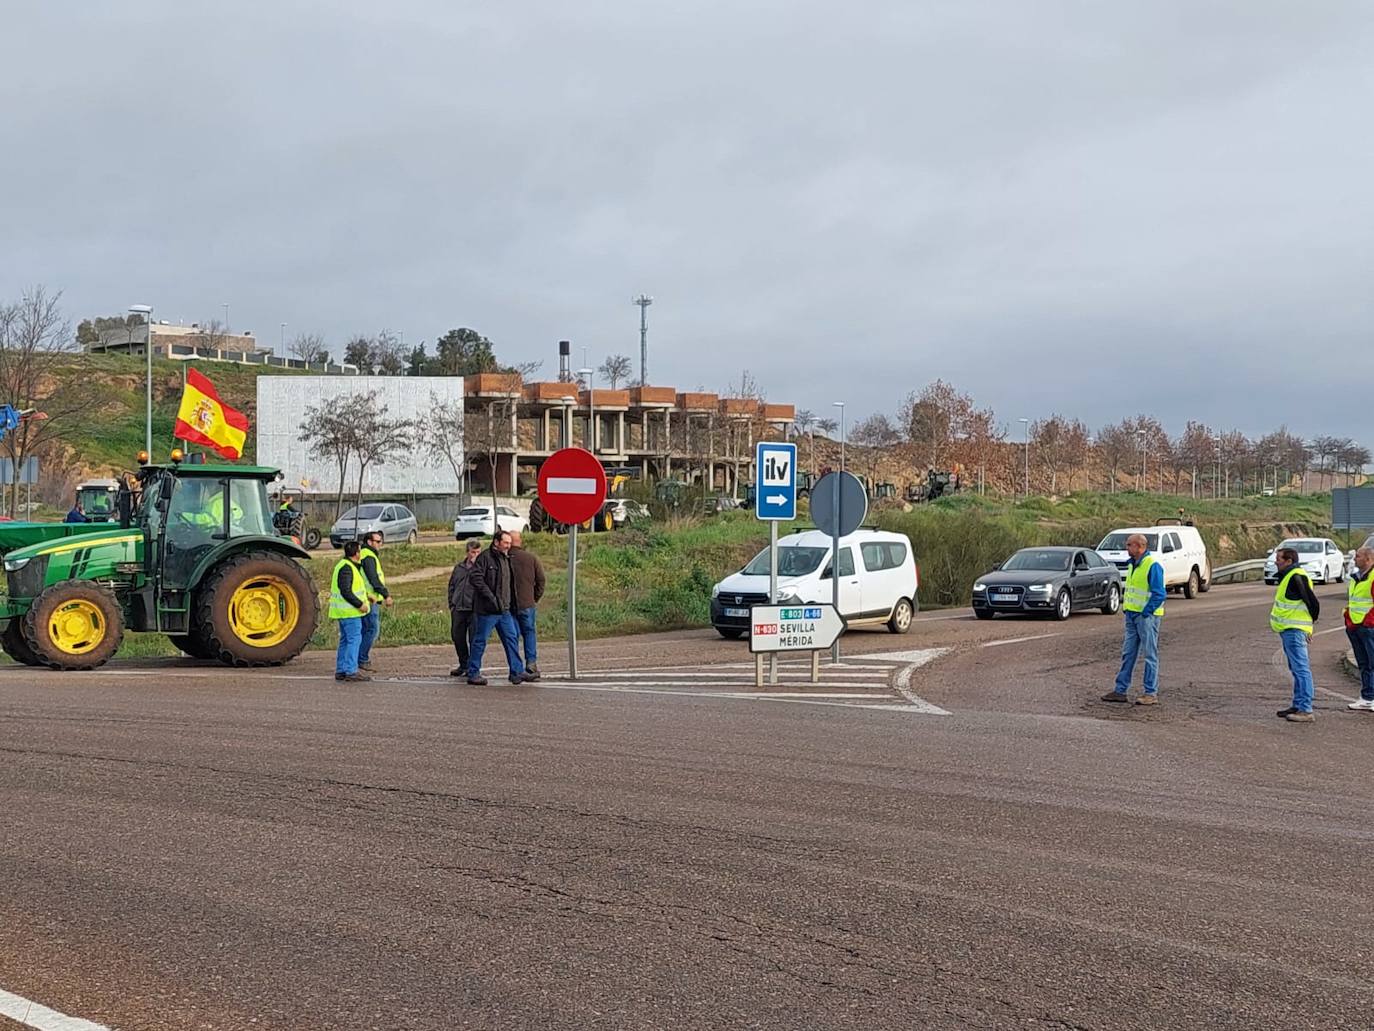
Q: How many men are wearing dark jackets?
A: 3